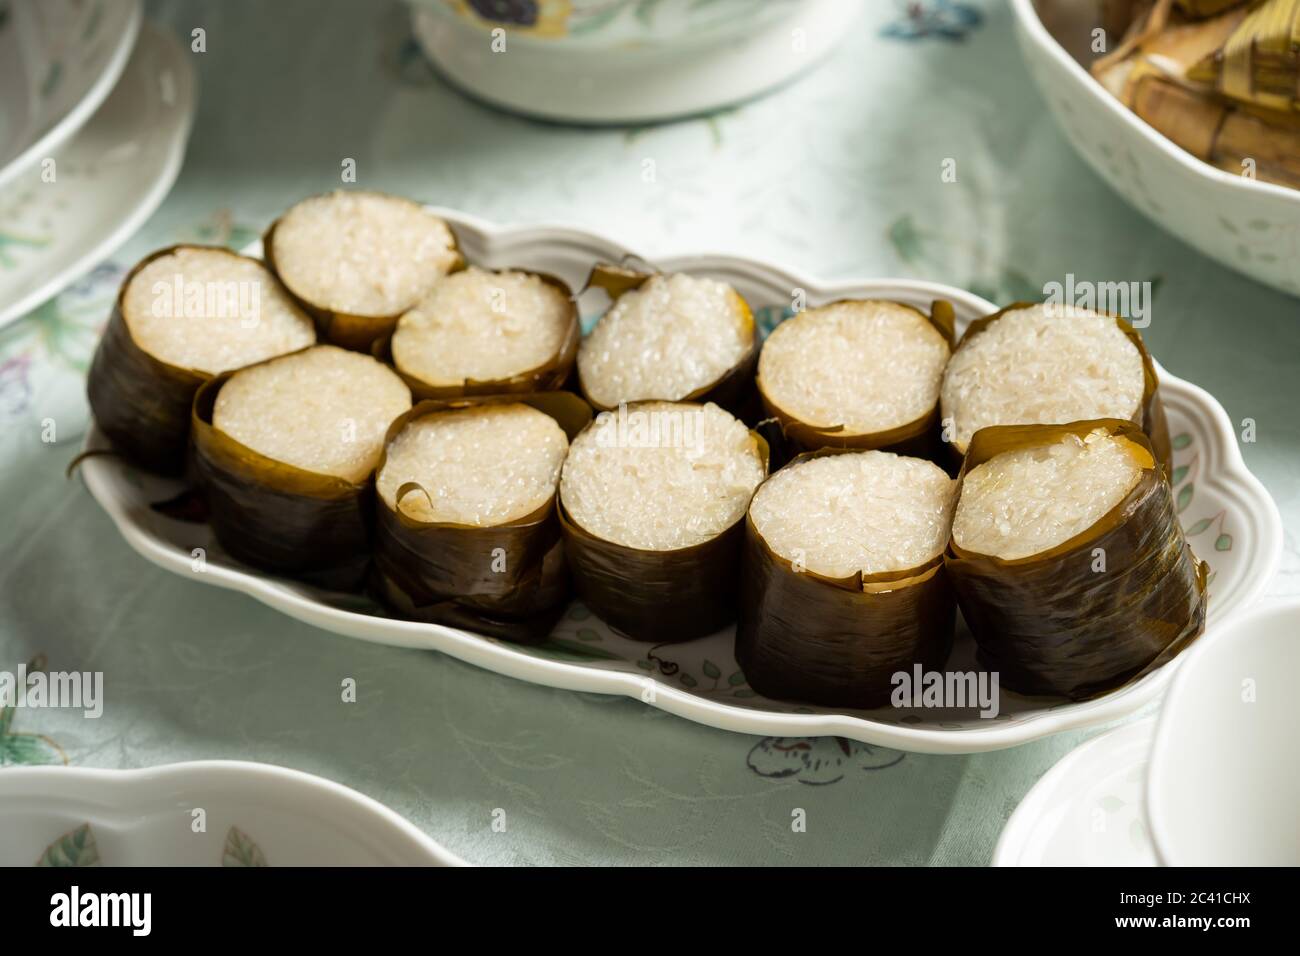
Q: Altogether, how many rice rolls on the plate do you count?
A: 11